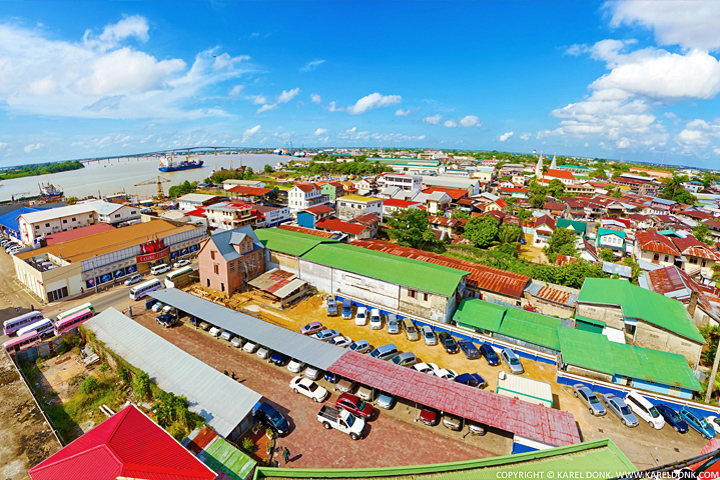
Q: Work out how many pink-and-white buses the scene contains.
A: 2